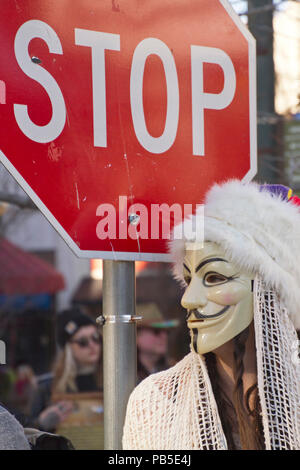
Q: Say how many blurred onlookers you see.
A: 2